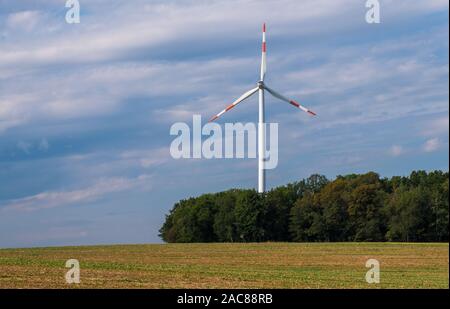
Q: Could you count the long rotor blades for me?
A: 3